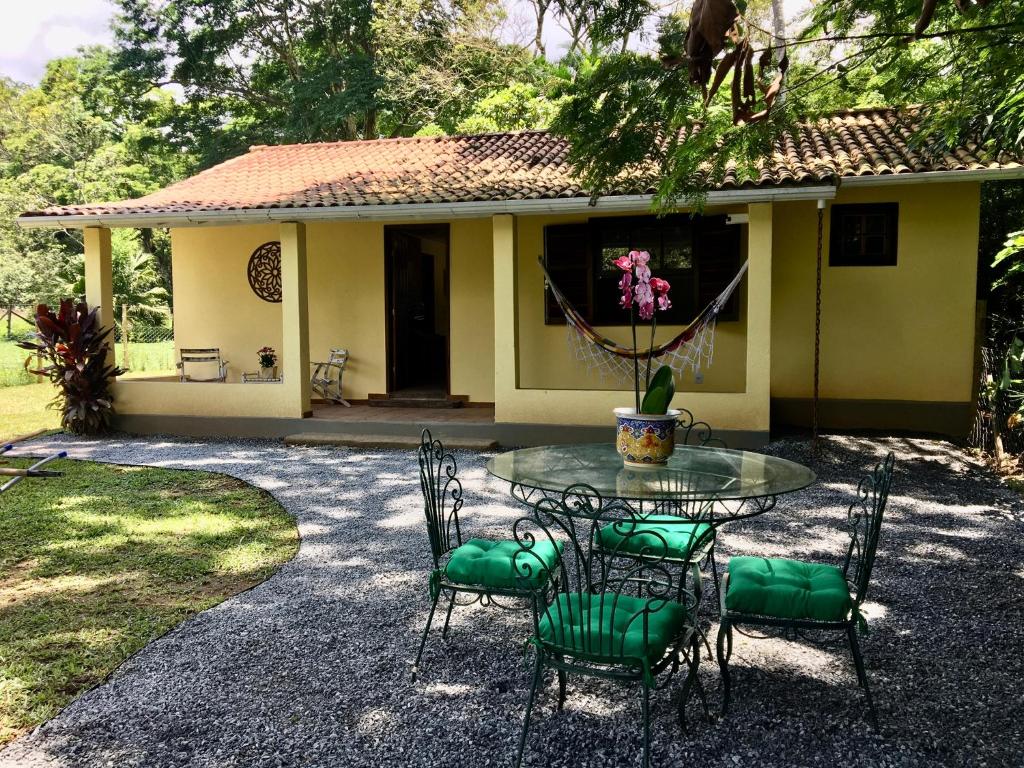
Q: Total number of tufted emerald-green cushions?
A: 4